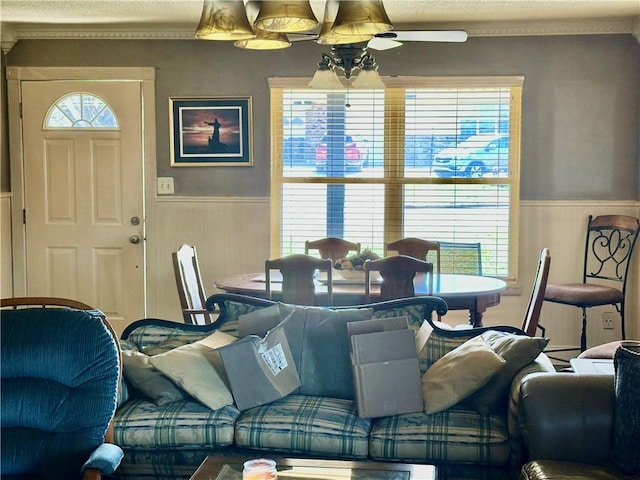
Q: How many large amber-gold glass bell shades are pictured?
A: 5